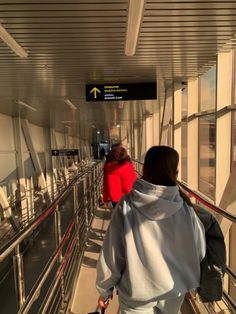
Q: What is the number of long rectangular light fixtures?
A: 4